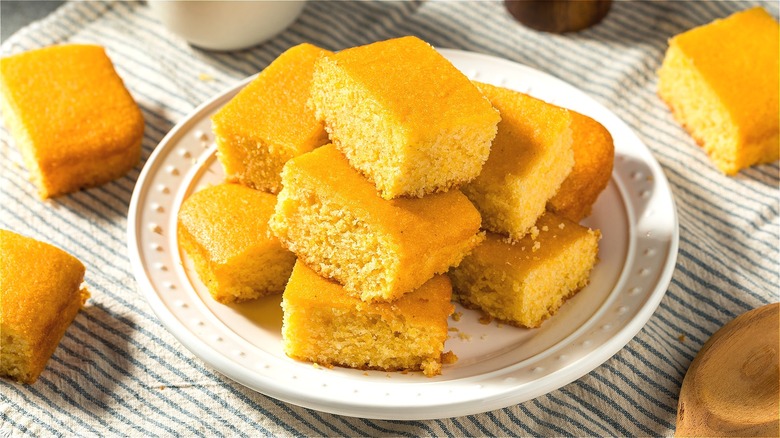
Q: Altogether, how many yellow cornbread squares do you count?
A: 11